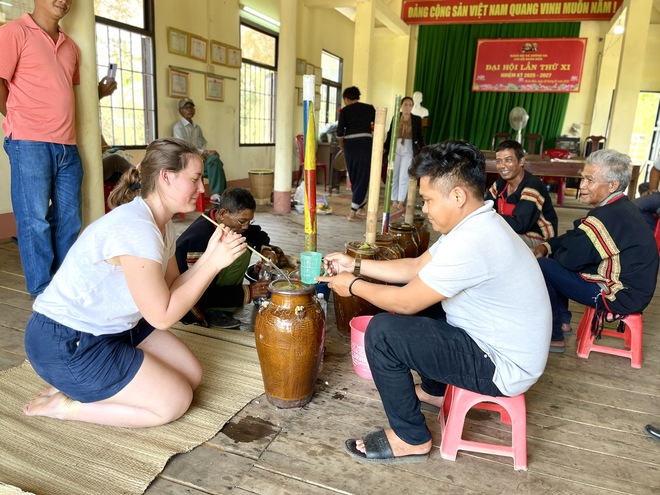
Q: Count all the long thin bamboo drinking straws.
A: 1